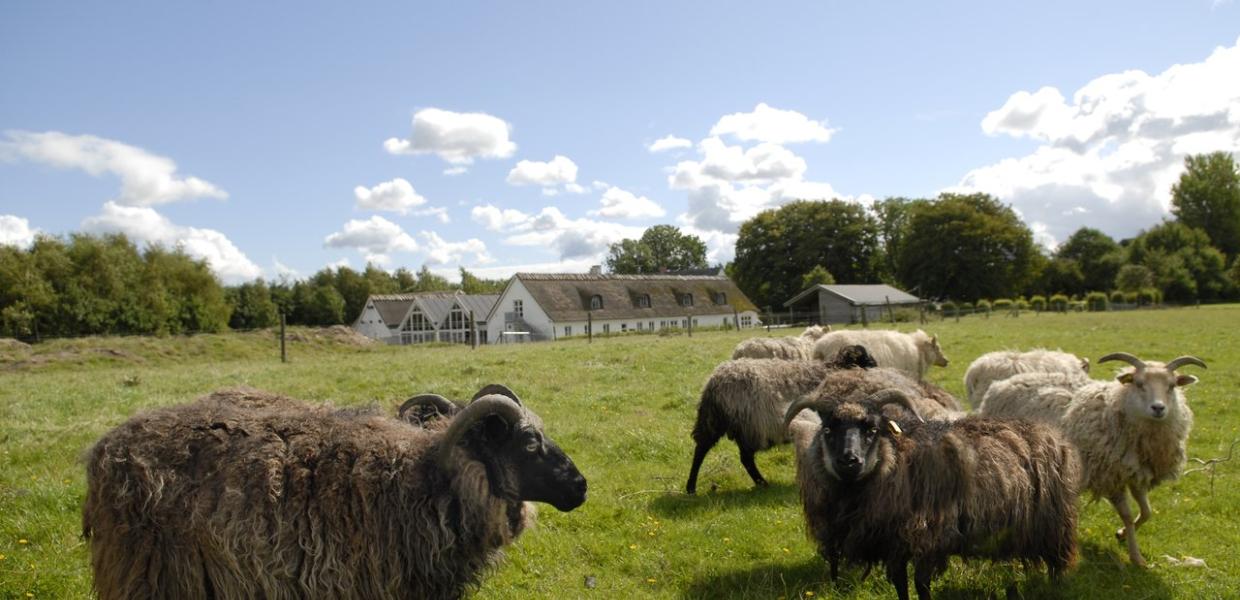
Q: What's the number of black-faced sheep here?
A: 3